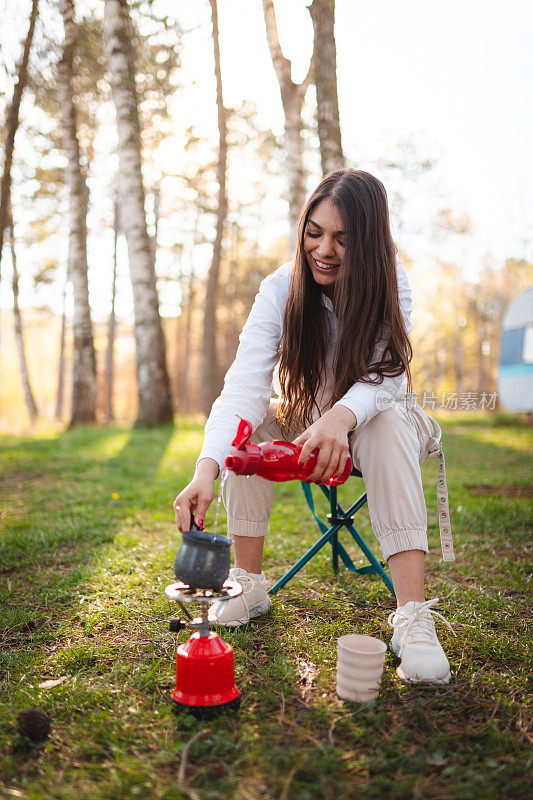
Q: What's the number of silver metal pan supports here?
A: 1